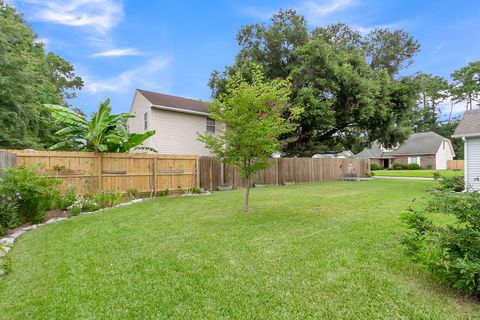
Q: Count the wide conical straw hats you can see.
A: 0